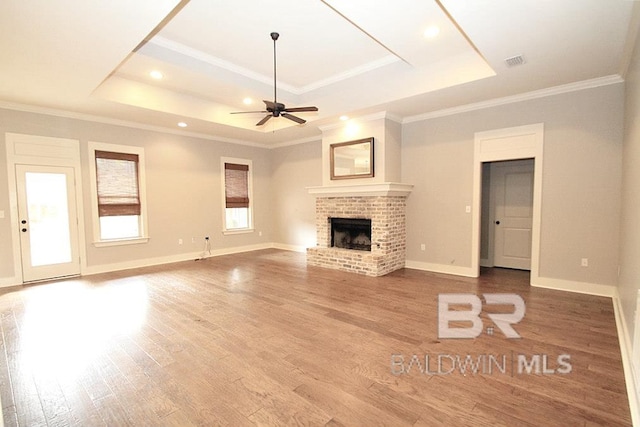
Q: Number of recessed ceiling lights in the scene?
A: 5